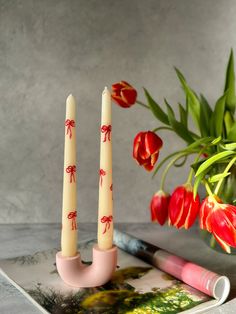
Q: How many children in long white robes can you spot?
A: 0